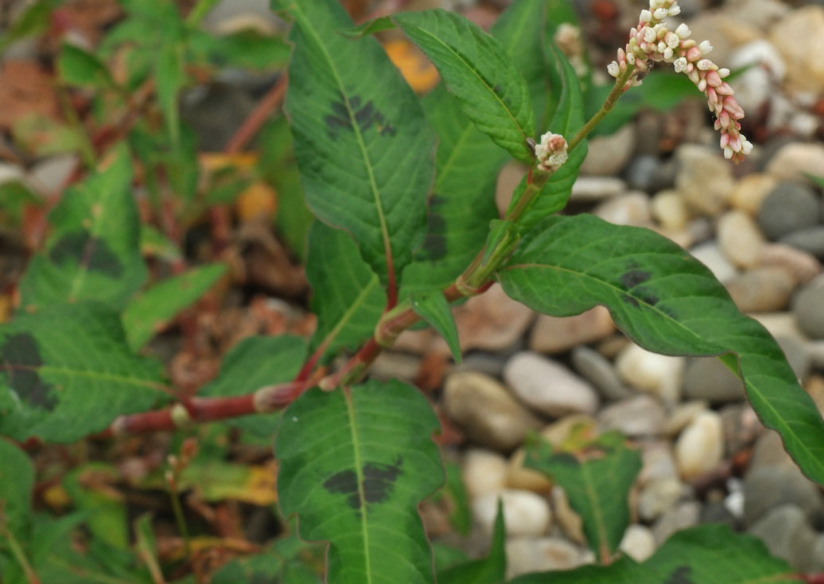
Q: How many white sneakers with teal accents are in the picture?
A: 0